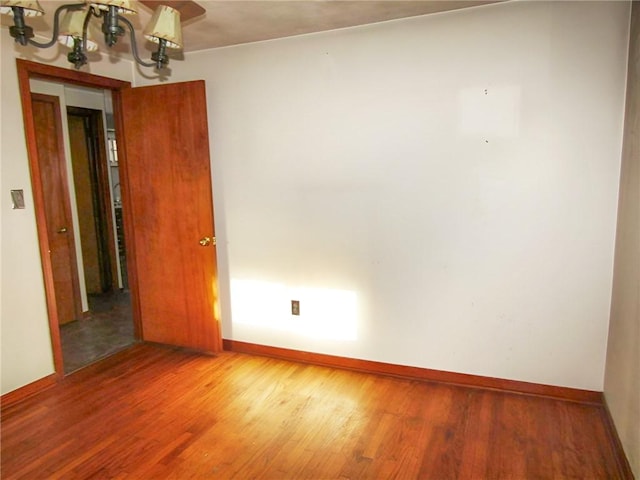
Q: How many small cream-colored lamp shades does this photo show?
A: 4